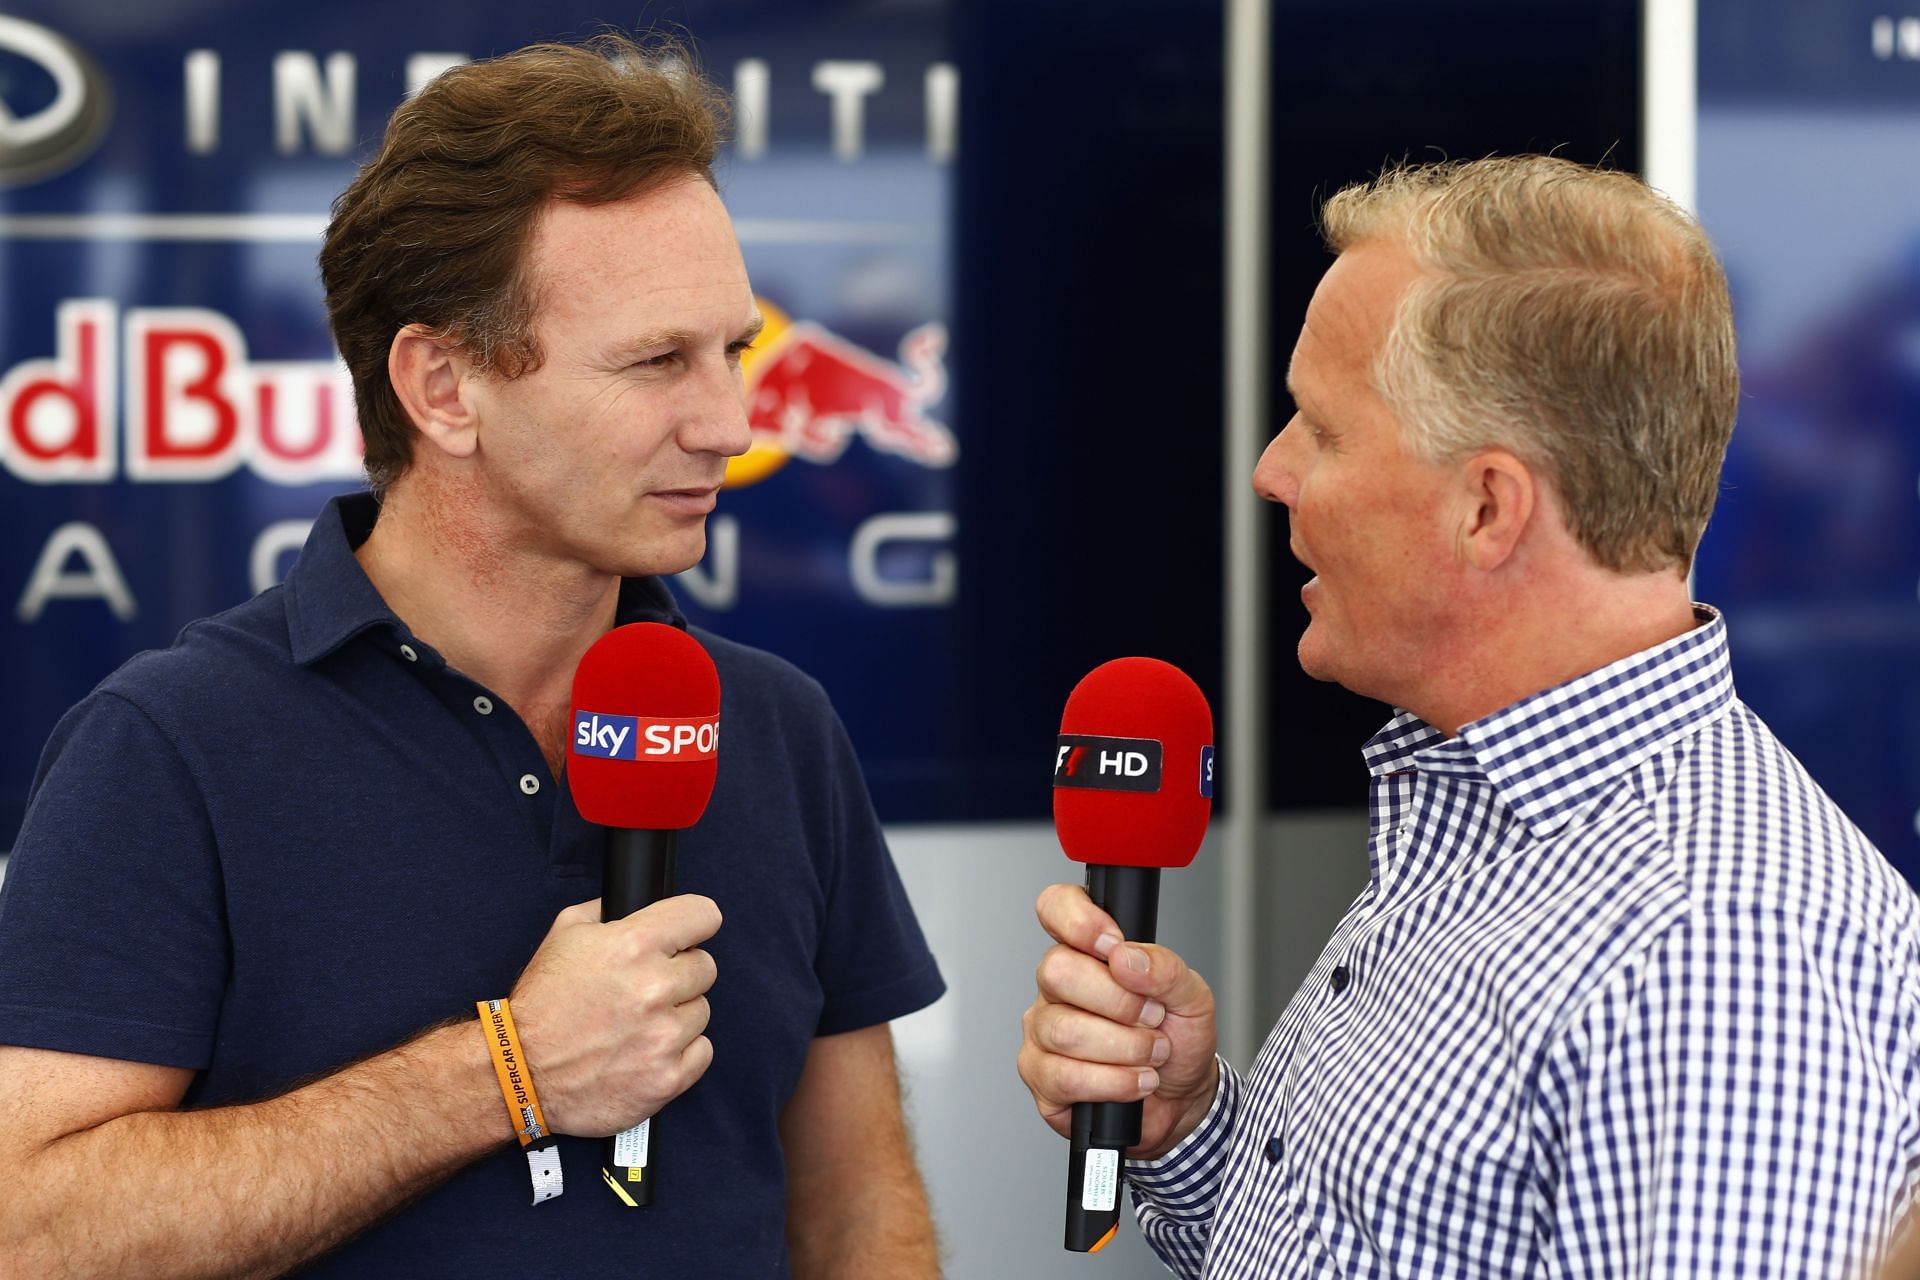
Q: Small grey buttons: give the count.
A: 3